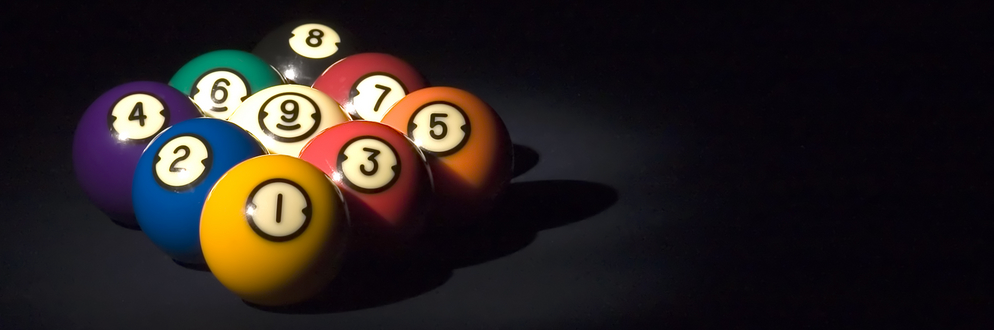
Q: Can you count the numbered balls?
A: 9